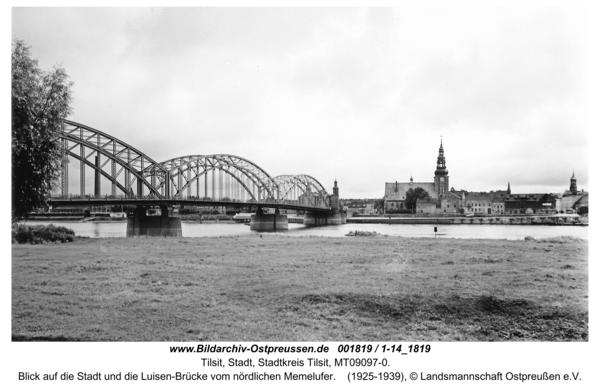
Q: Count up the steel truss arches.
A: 3